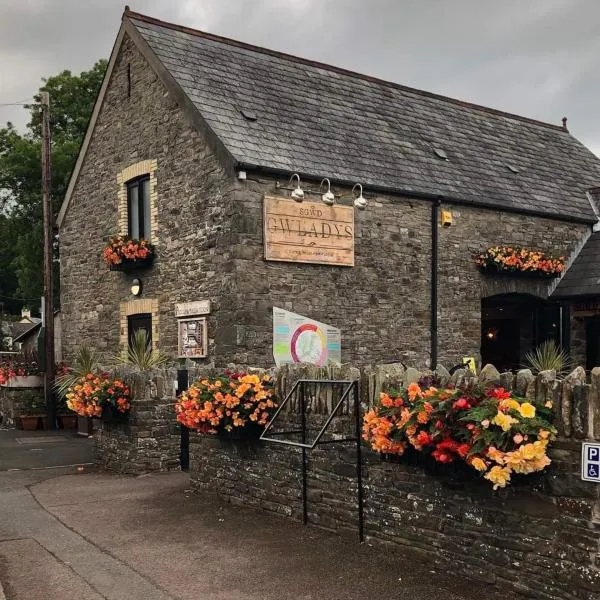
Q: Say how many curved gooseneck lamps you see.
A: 3